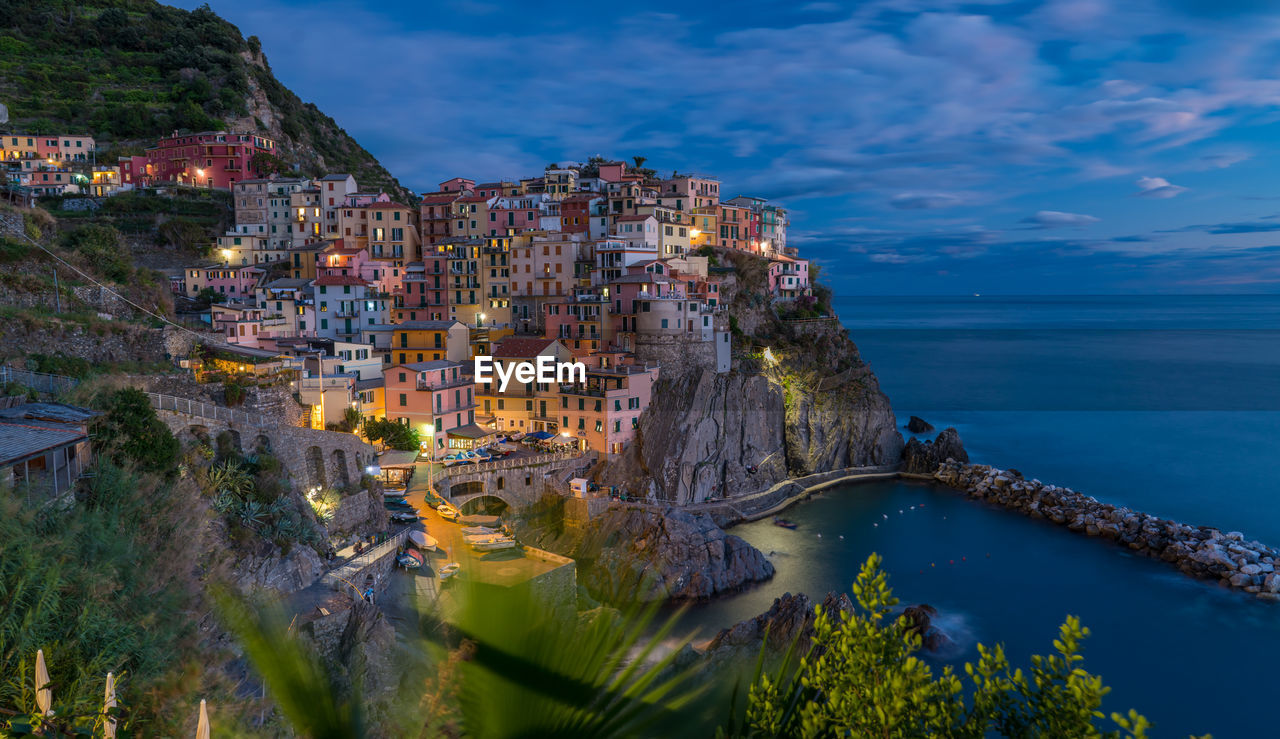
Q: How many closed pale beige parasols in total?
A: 3